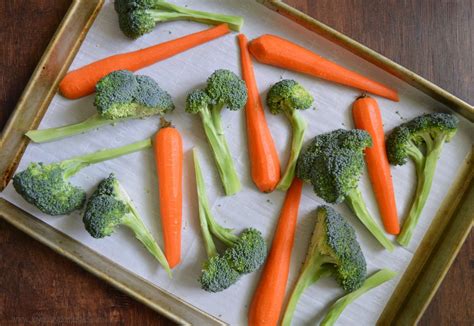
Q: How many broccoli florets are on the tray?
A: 10